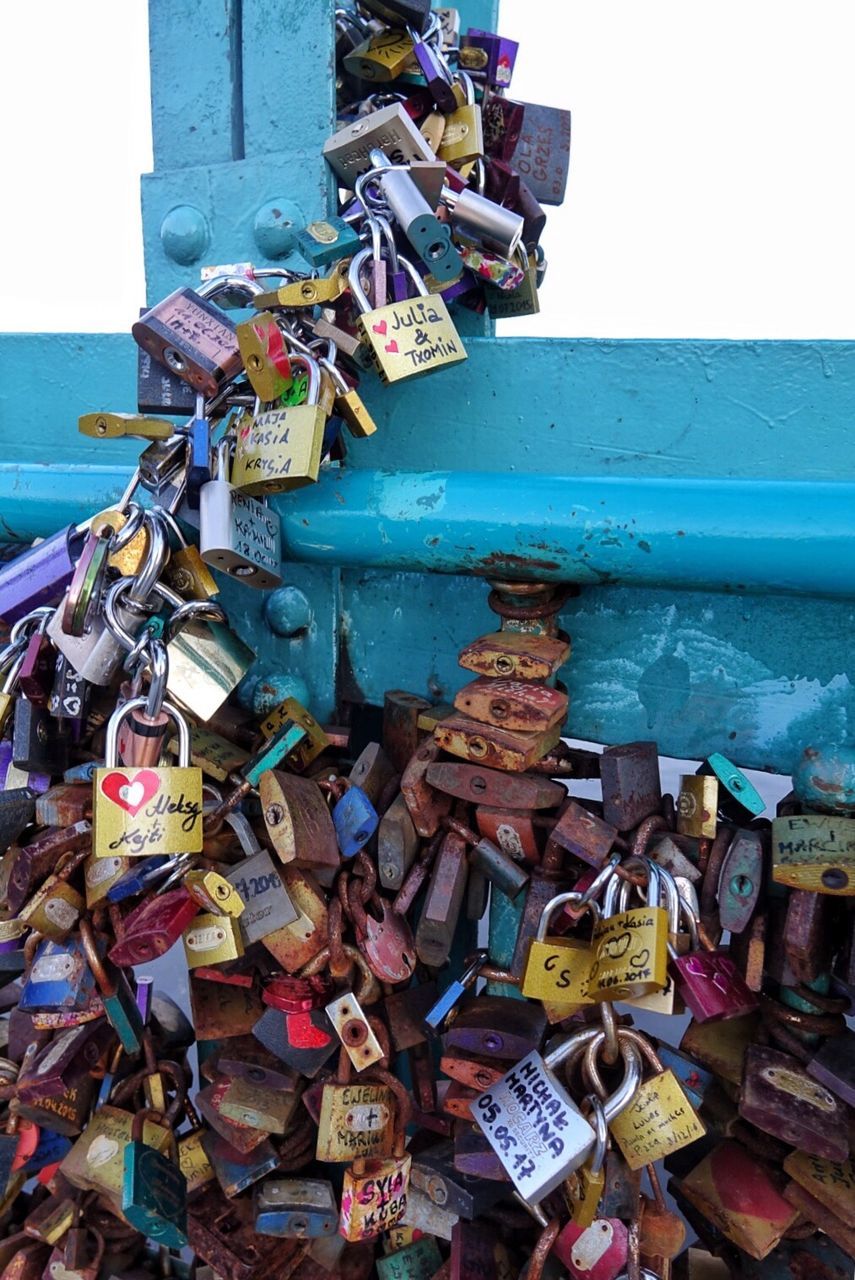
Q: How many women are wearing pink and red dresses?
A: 0